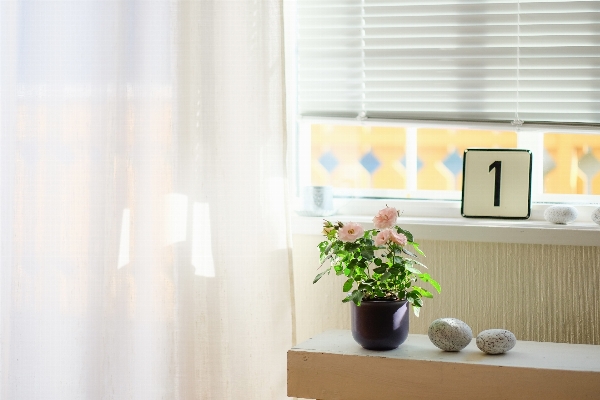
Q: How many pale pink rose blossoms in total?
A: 4